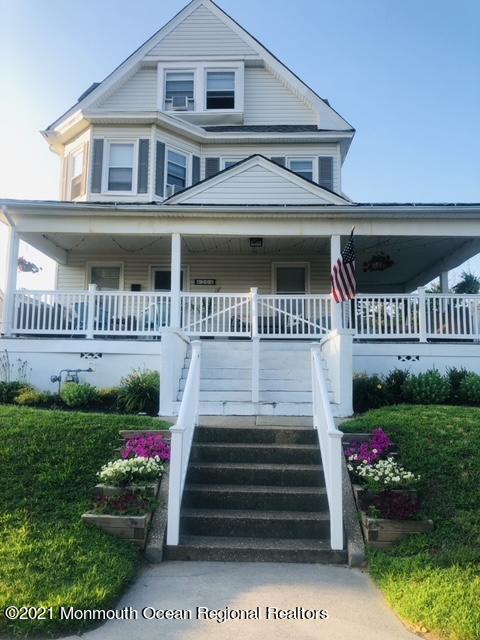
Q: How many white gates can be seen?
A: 2